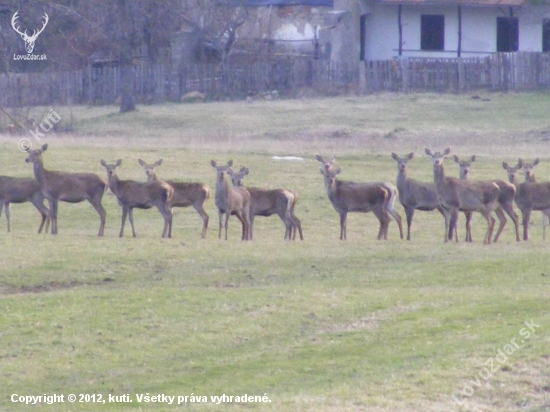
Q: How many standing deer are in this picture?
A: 13